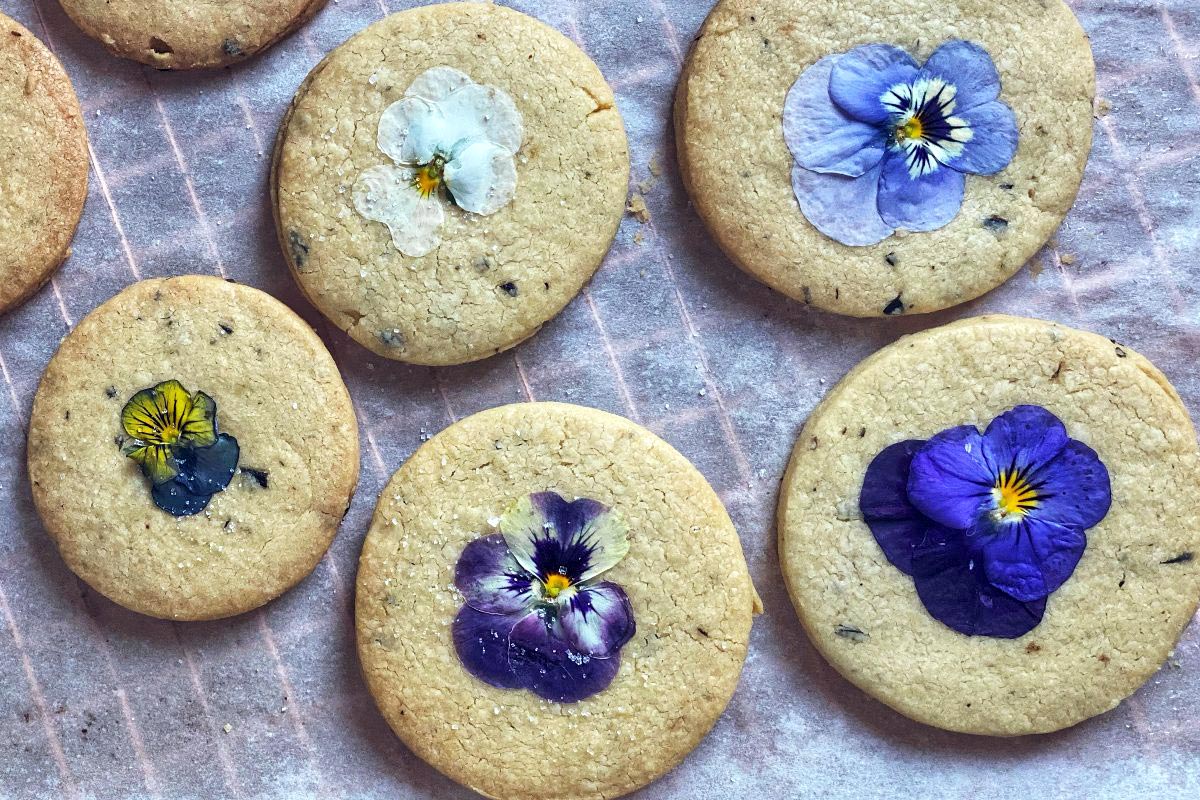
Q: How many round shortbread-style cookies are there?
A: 7